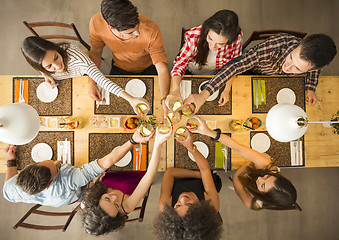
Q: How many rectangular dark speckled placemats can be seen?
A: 8